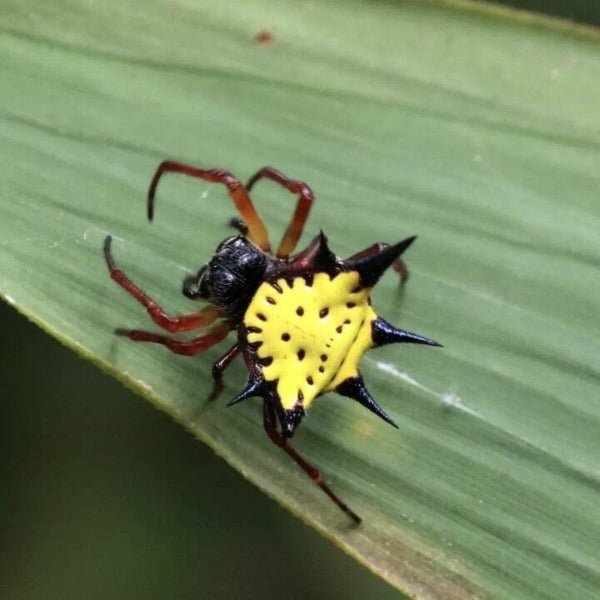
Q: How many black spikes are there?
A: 6